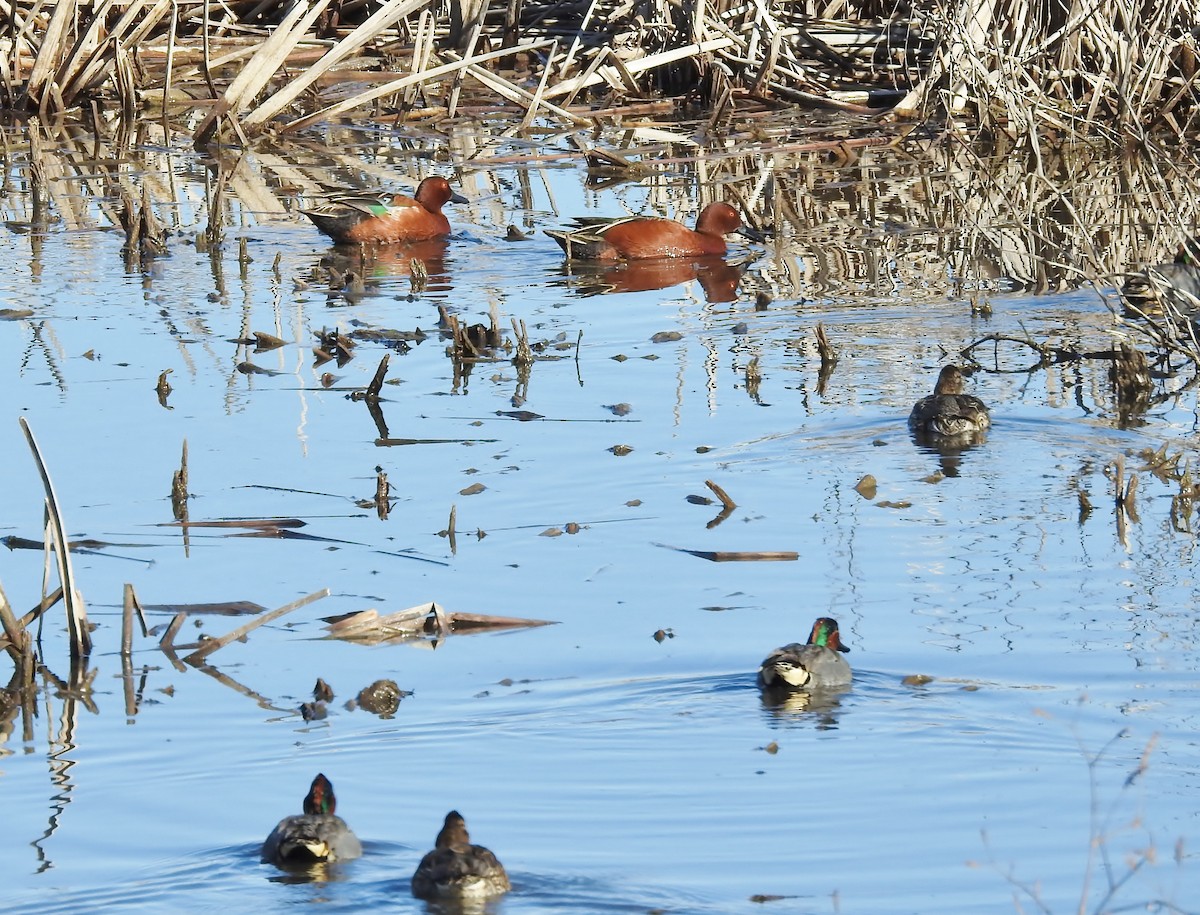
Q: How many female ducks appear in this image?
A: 2